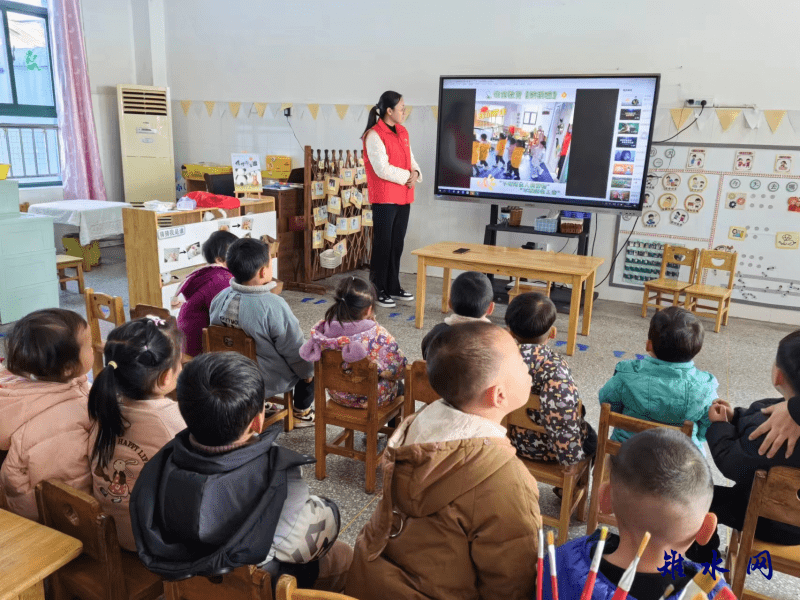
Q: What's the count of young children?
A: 12